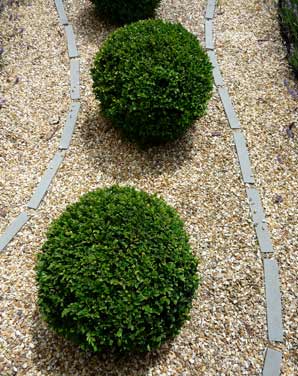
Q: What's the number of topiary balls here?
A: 3